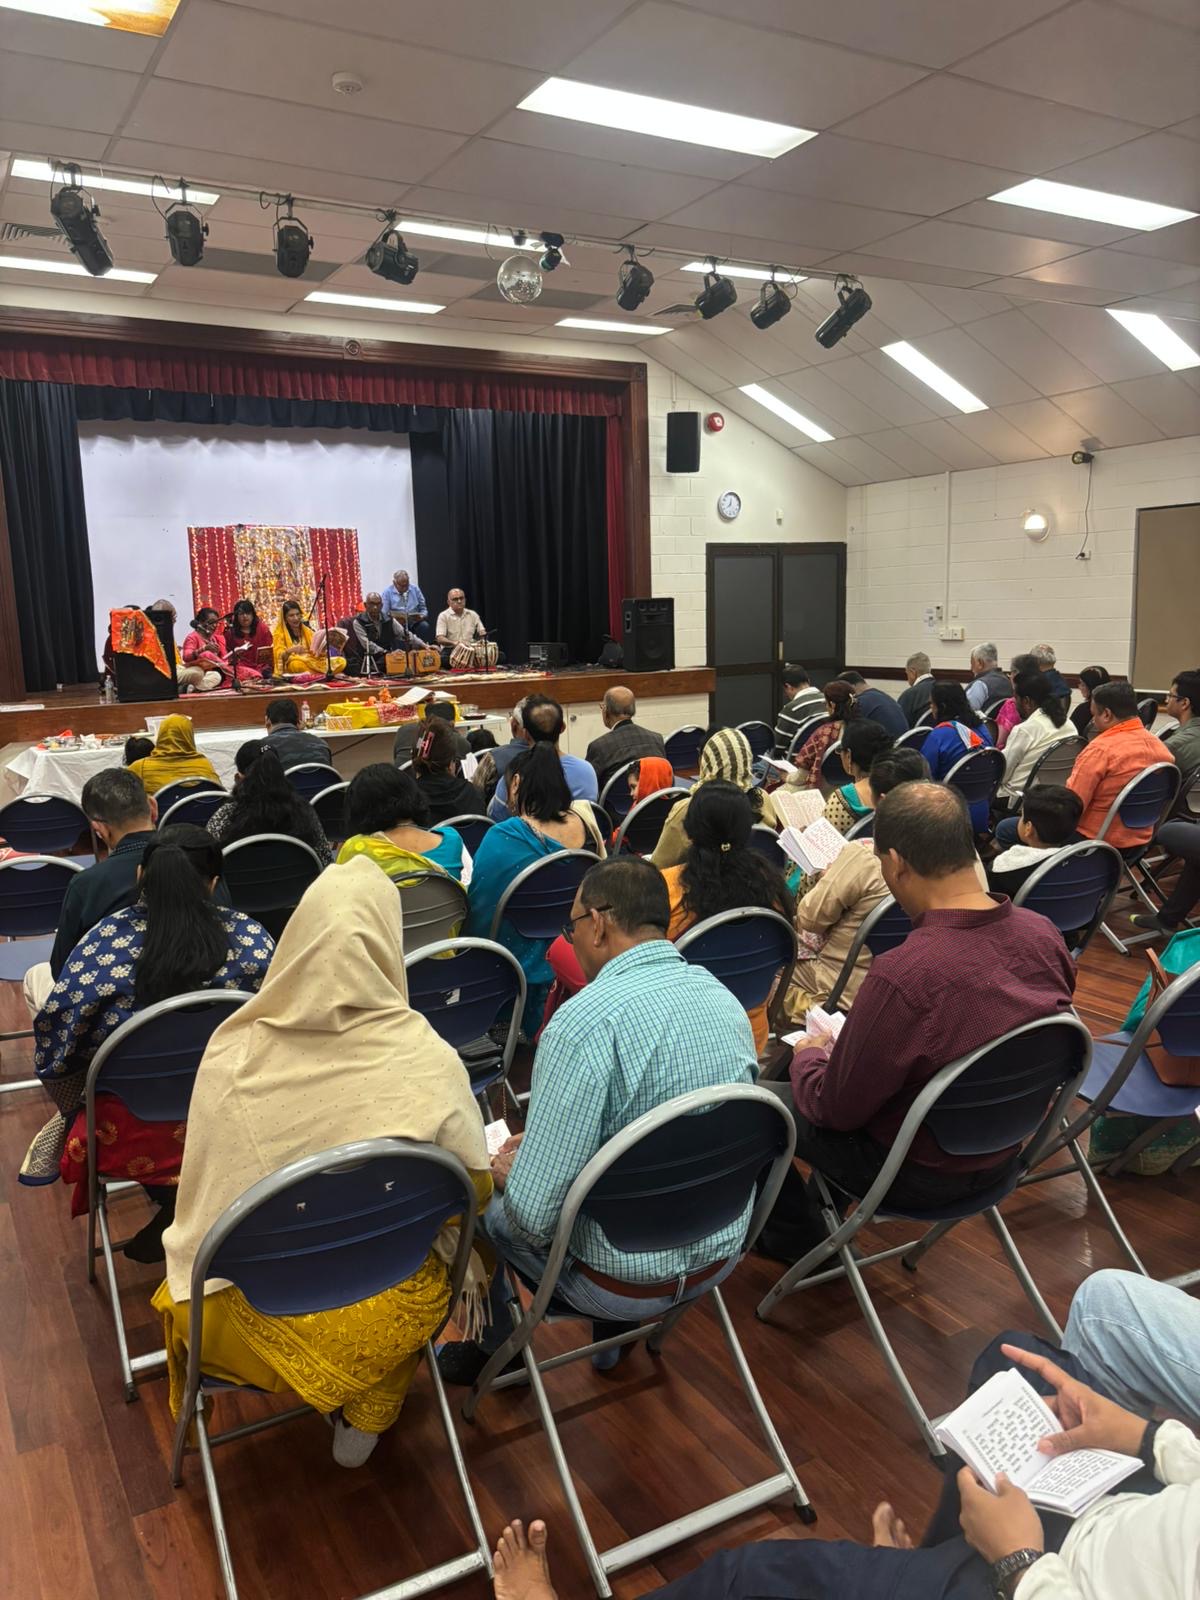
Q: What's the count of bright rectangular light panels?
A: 12